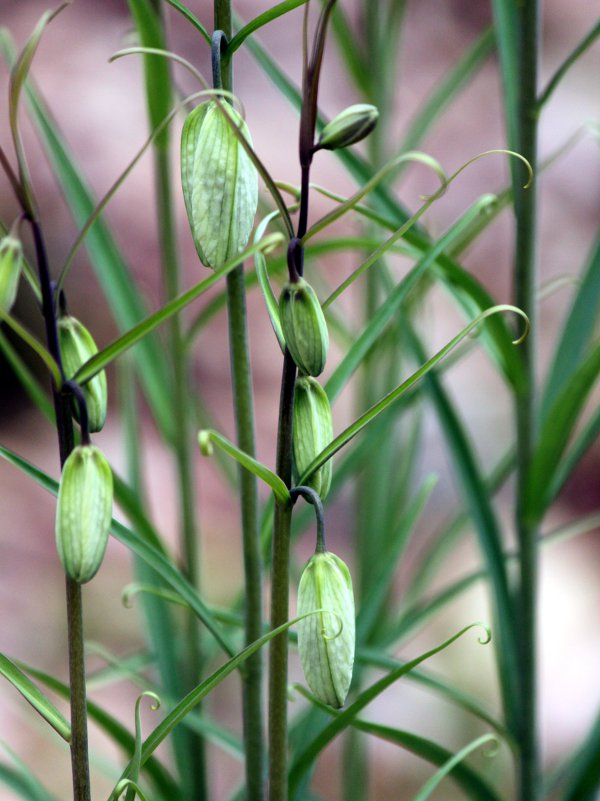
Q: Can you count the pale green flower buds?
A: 8